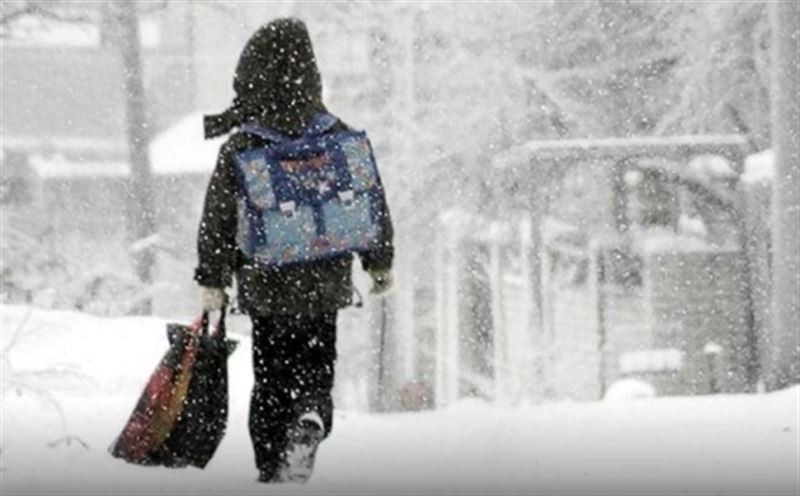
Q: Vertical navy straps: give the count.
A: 2